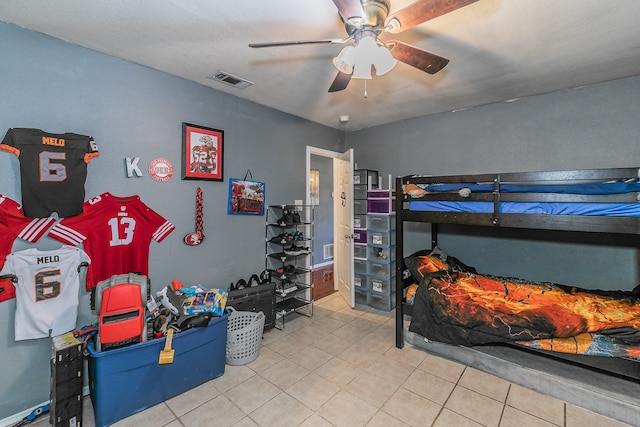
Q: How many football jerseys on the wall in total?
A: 4